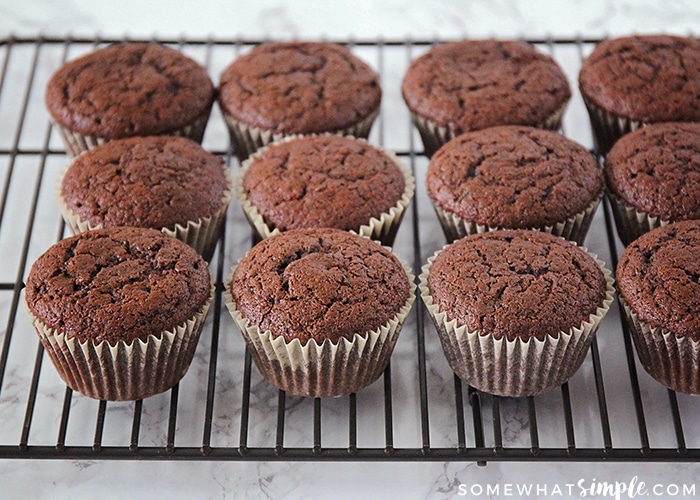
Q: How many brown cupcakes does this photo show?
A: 12